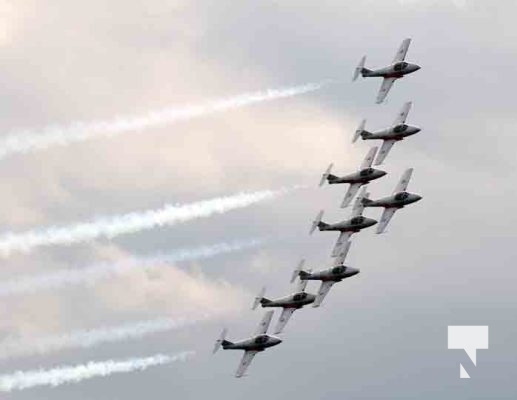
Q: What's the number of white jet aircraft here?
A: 8